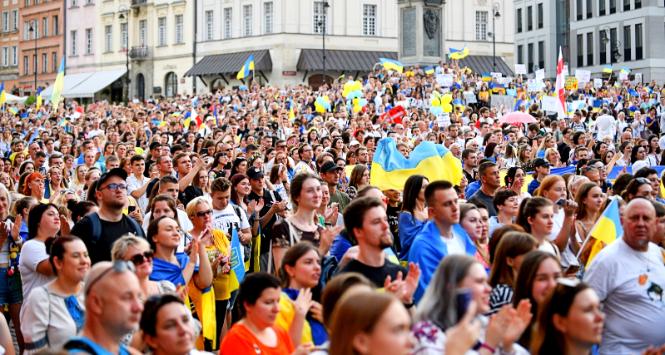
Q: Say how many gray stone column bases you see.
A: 1